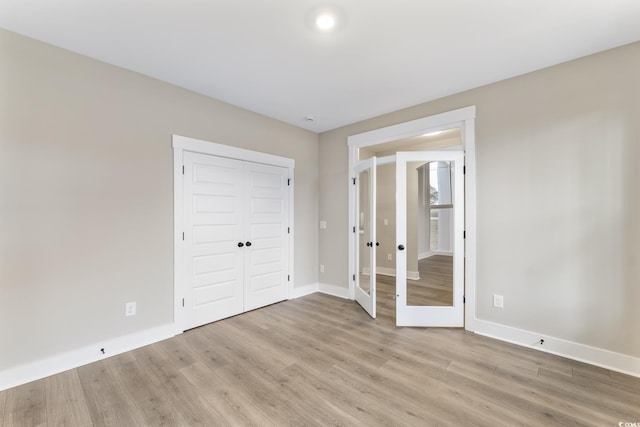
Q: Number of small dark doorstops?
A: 2